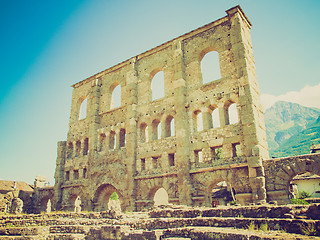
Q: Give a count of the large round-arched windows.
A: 4